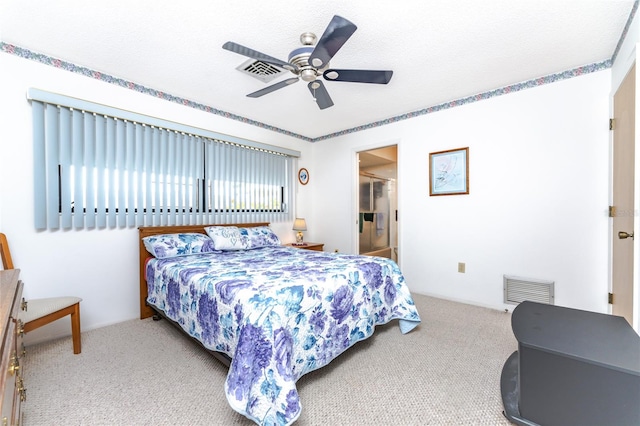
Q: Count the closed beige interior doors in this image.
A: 1